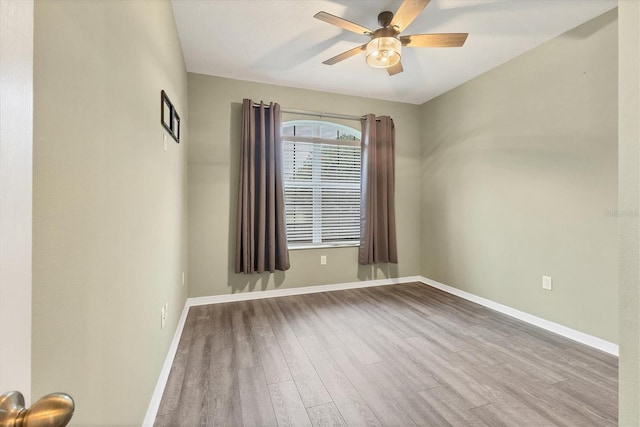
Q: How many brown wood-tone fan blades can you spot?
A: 5